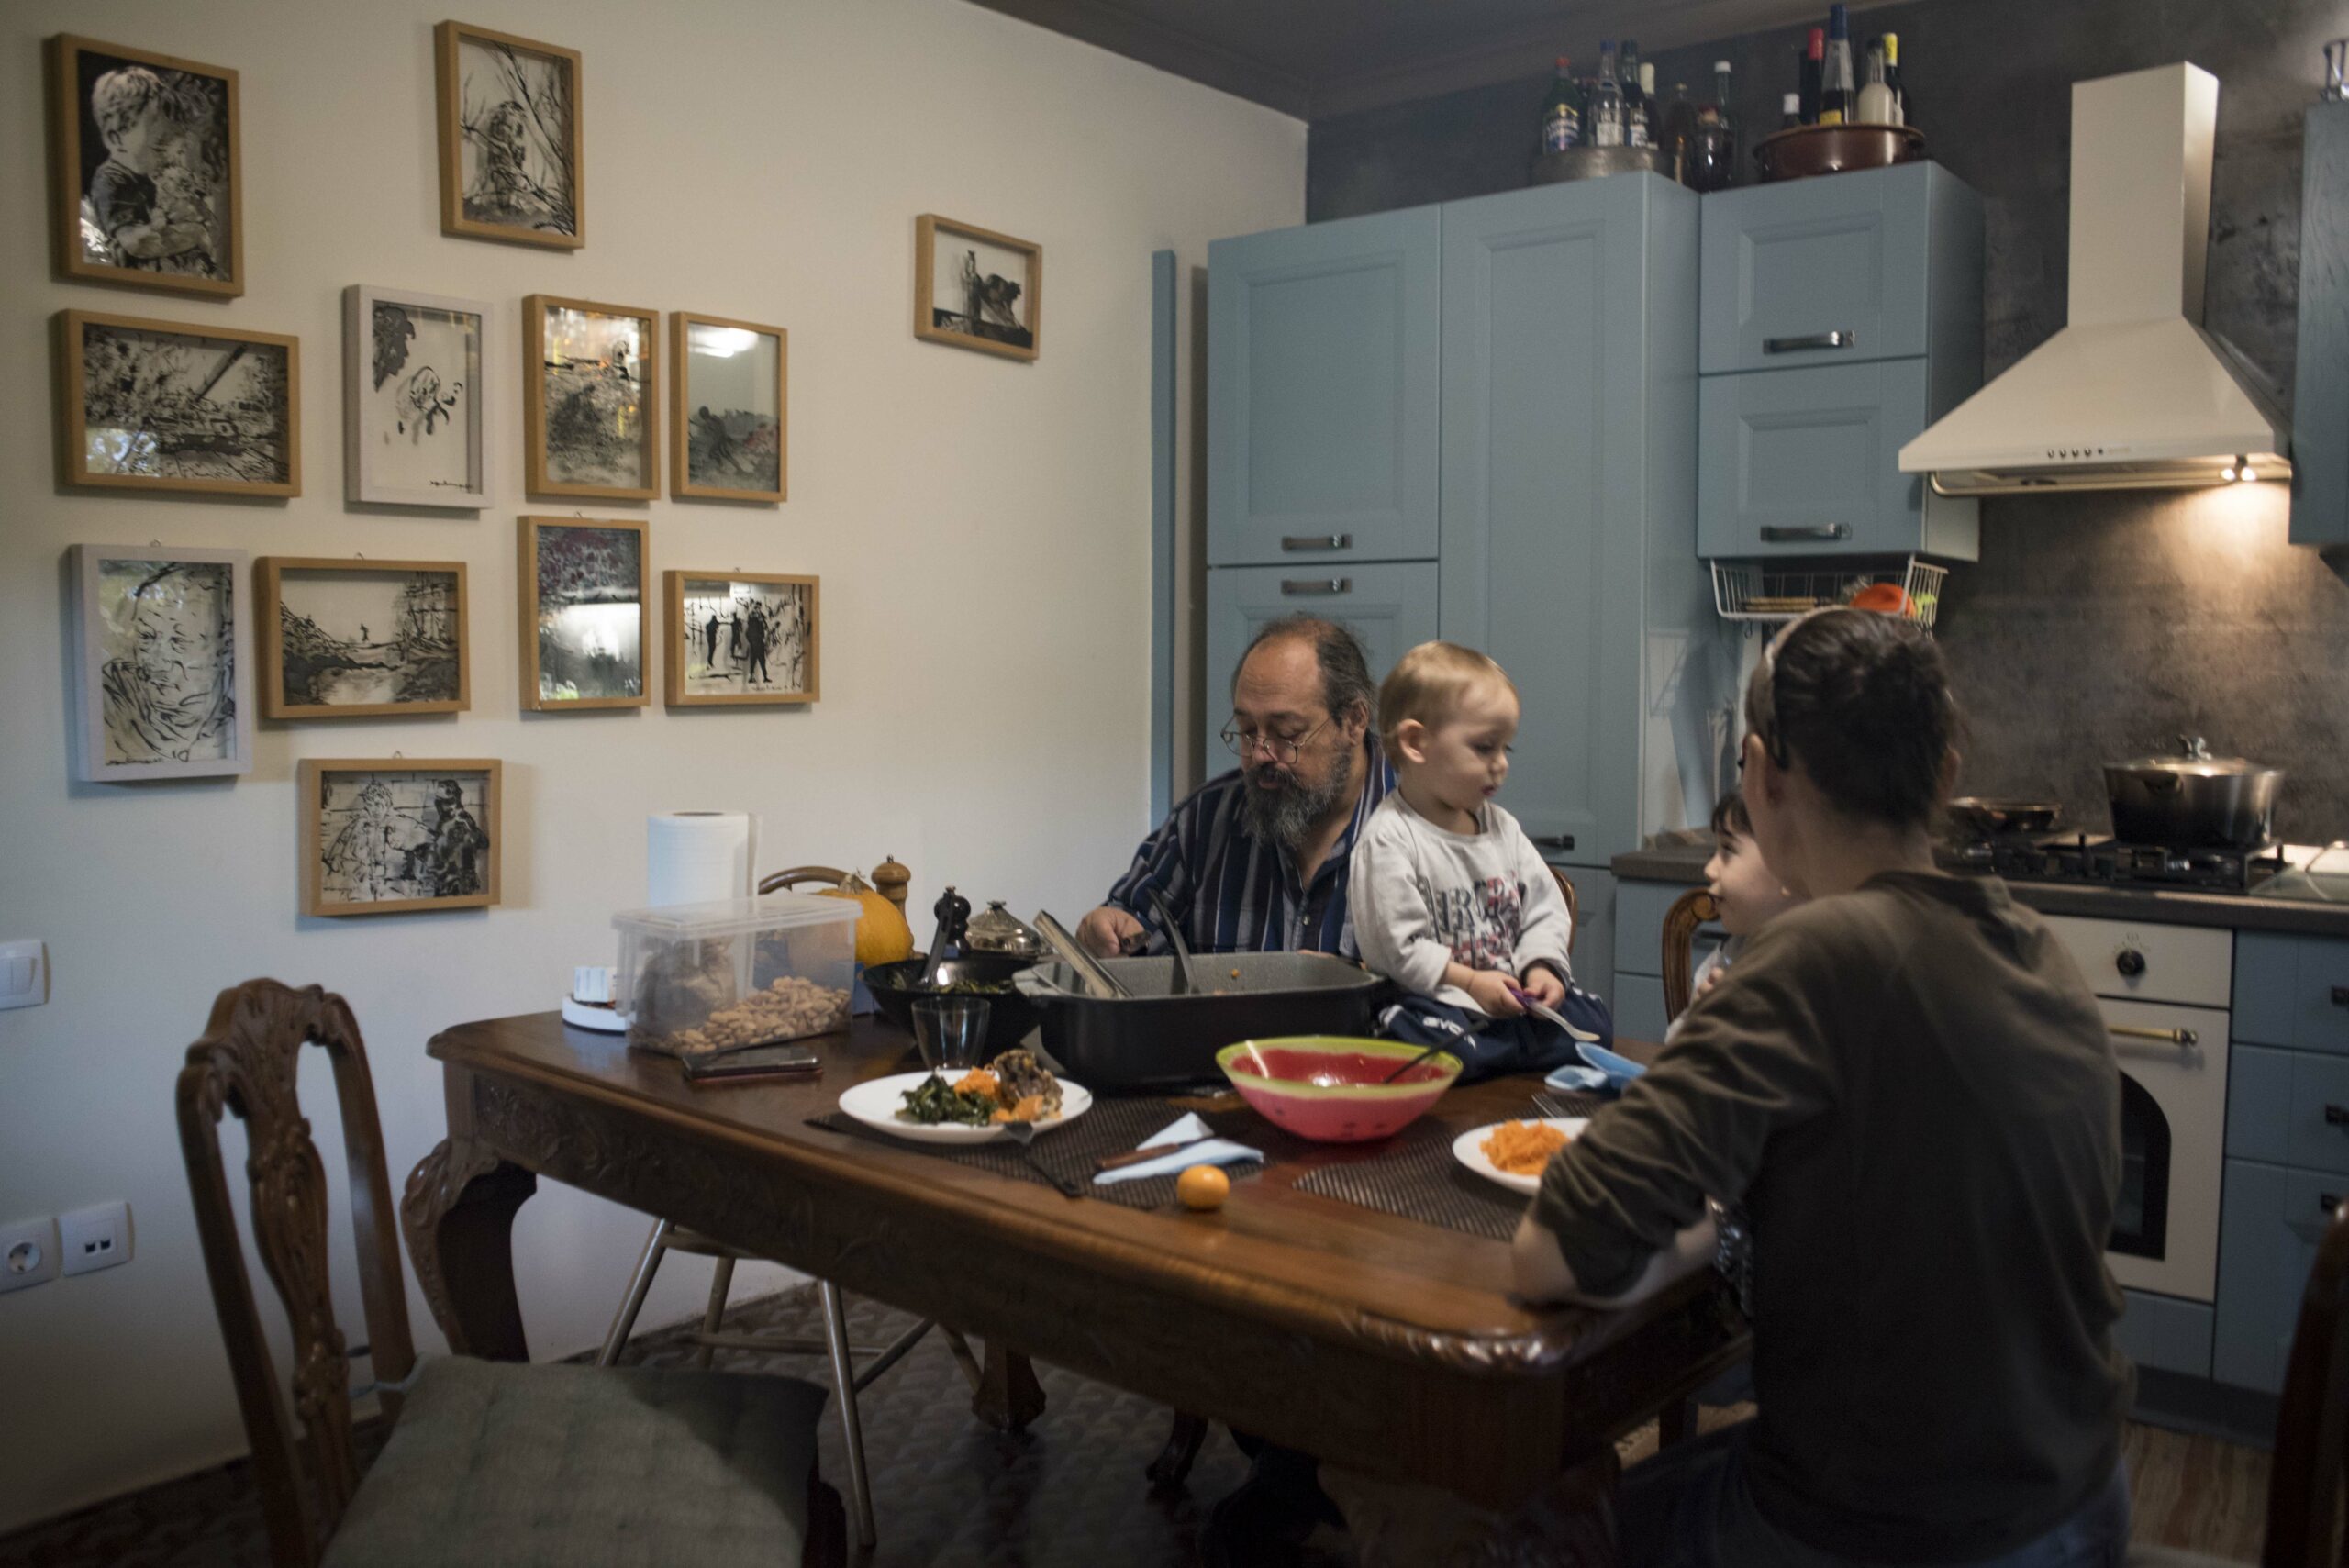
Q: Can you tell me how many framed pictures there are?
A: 12